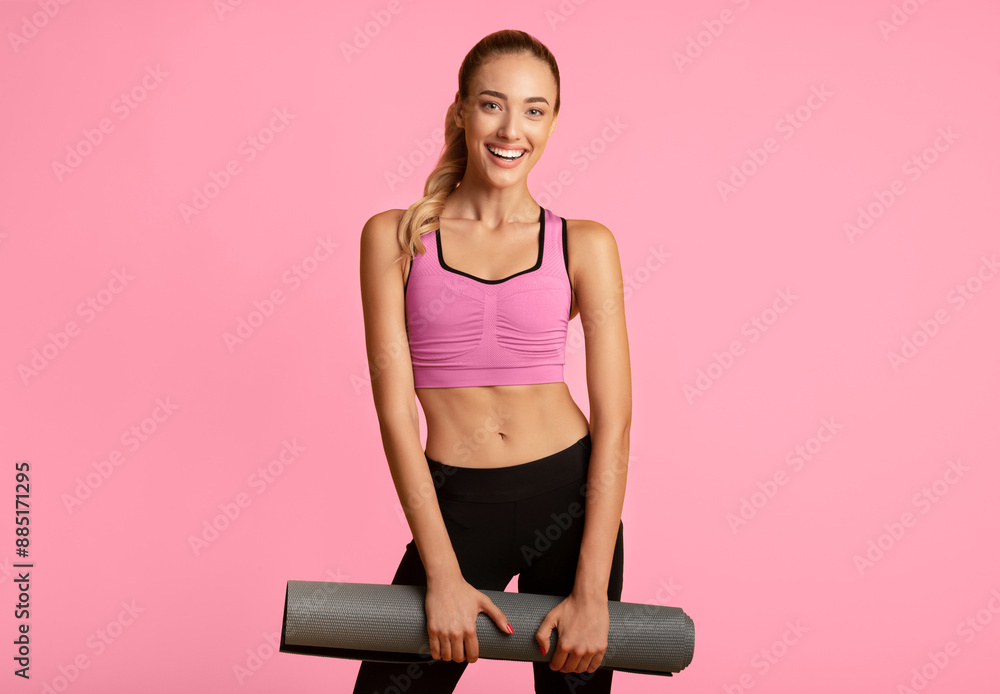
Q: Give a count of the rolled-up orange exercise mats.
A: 0